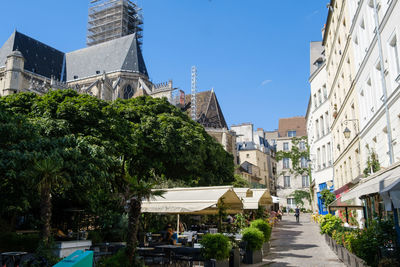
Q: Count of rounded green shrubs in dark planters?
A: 3